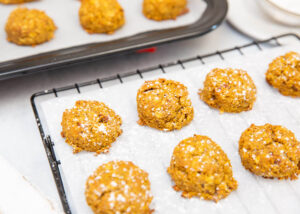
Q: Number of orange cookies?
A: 11